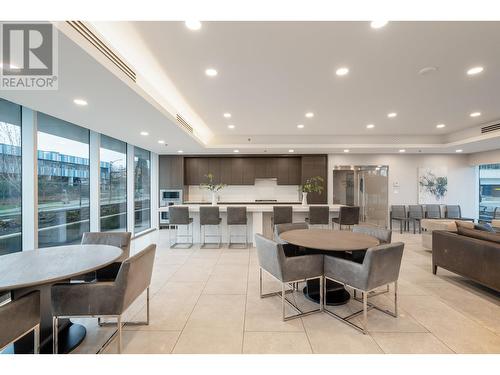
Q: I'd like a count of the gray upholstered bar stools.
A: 6